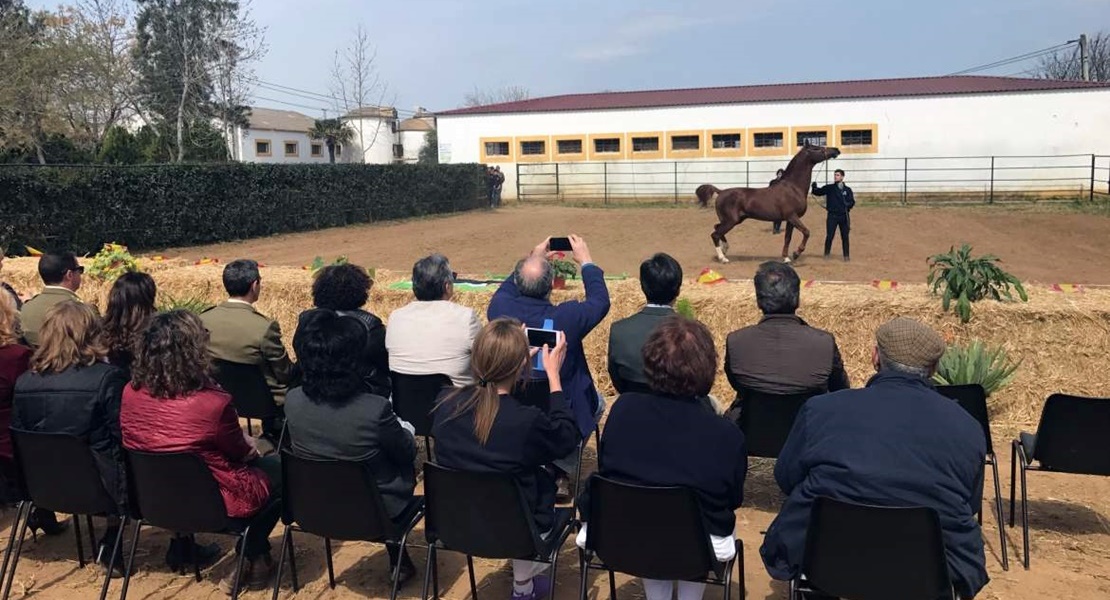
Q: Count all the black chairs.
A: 12